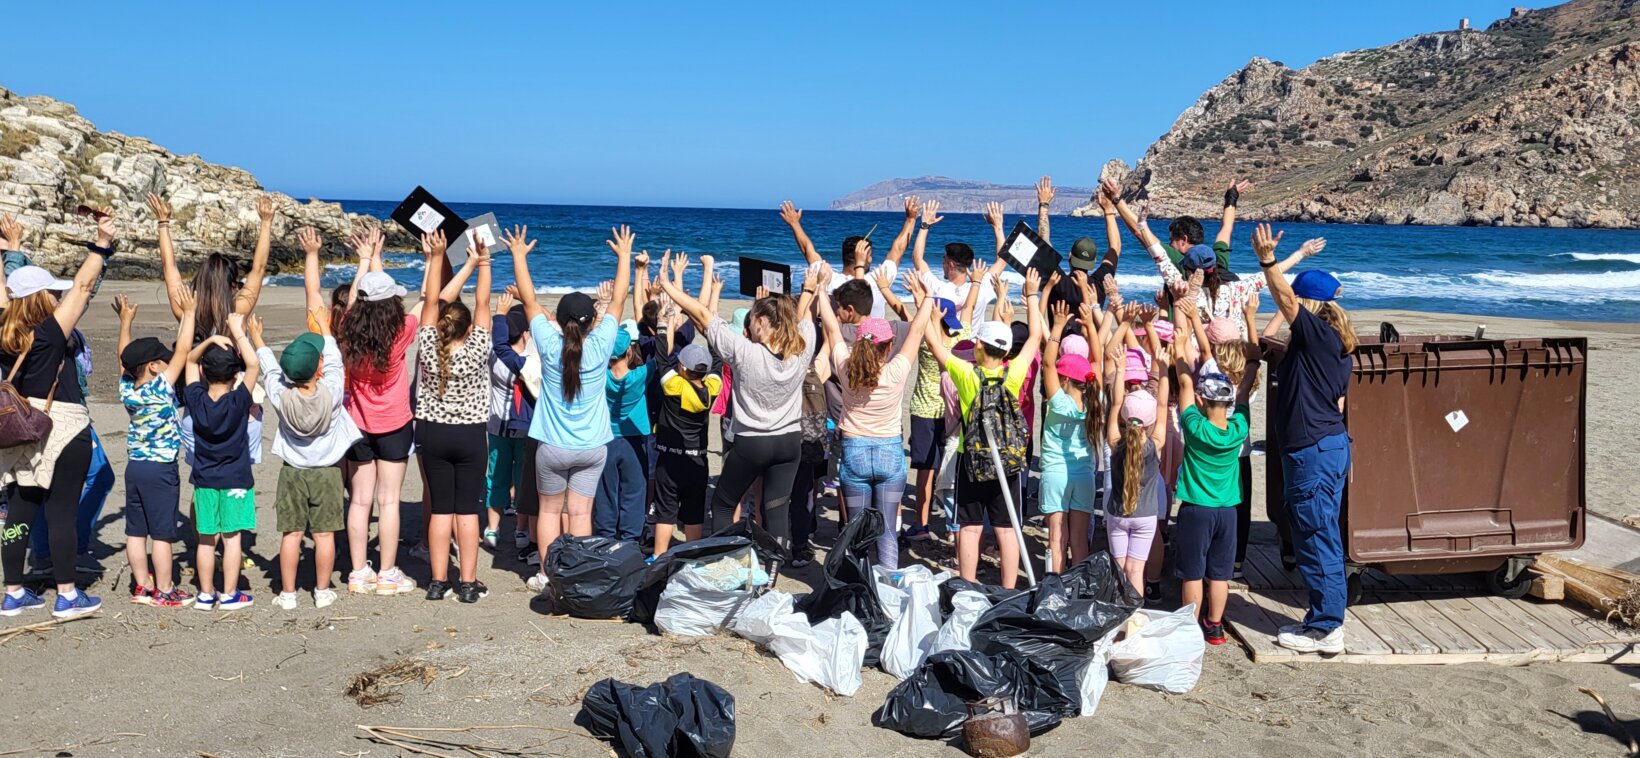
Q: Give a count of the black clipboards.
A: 3